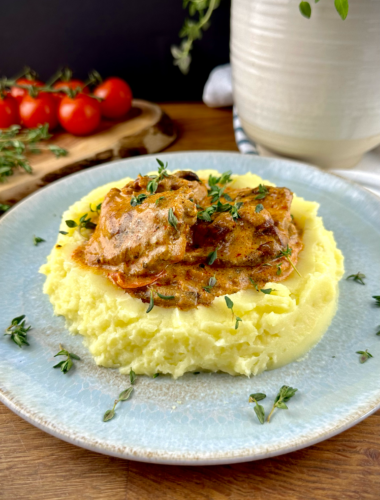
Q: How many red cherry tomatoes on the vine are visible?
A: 6